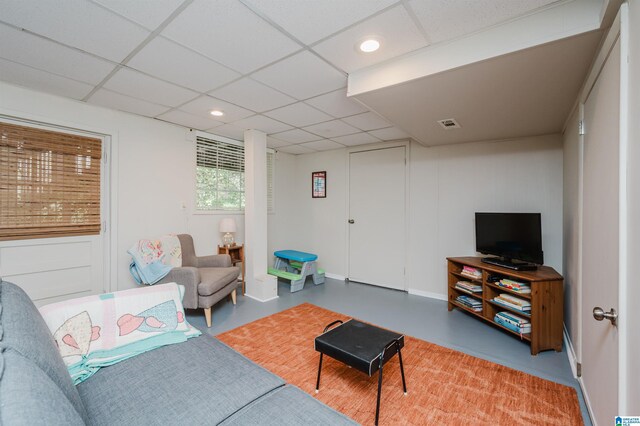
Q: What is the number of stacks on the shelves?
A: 6